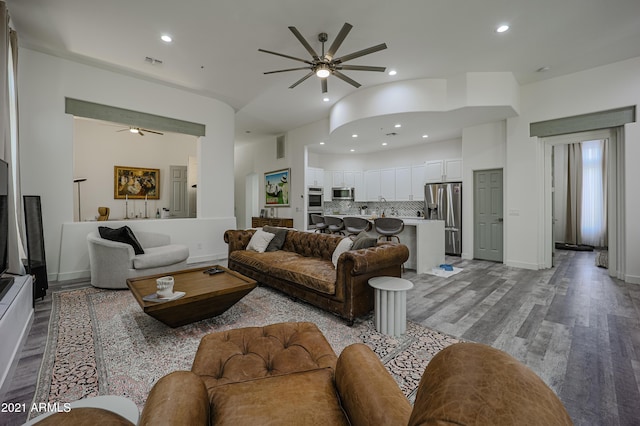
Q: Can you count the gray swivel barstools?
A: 4